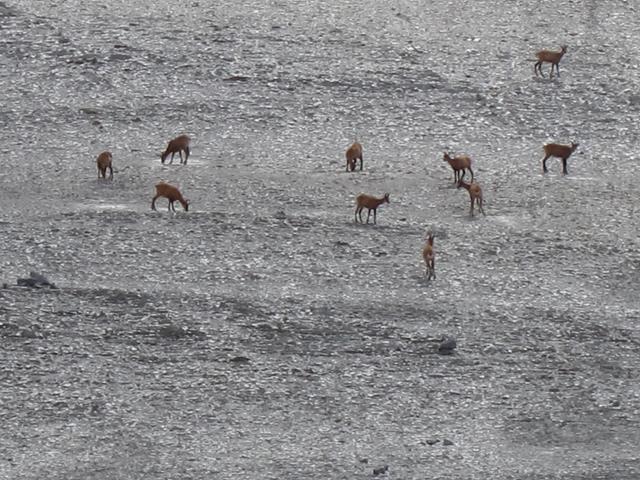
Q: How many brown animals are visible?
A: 10